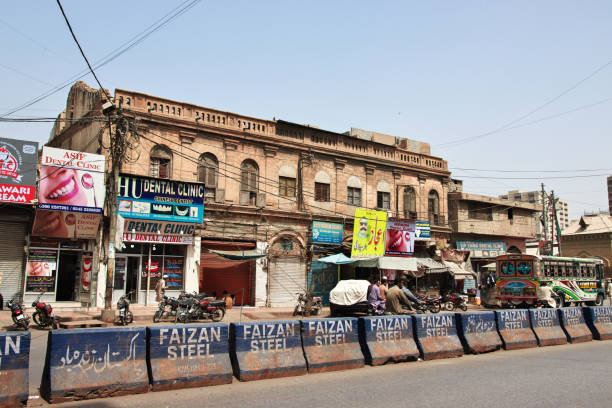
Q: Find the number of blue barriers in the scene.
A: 12